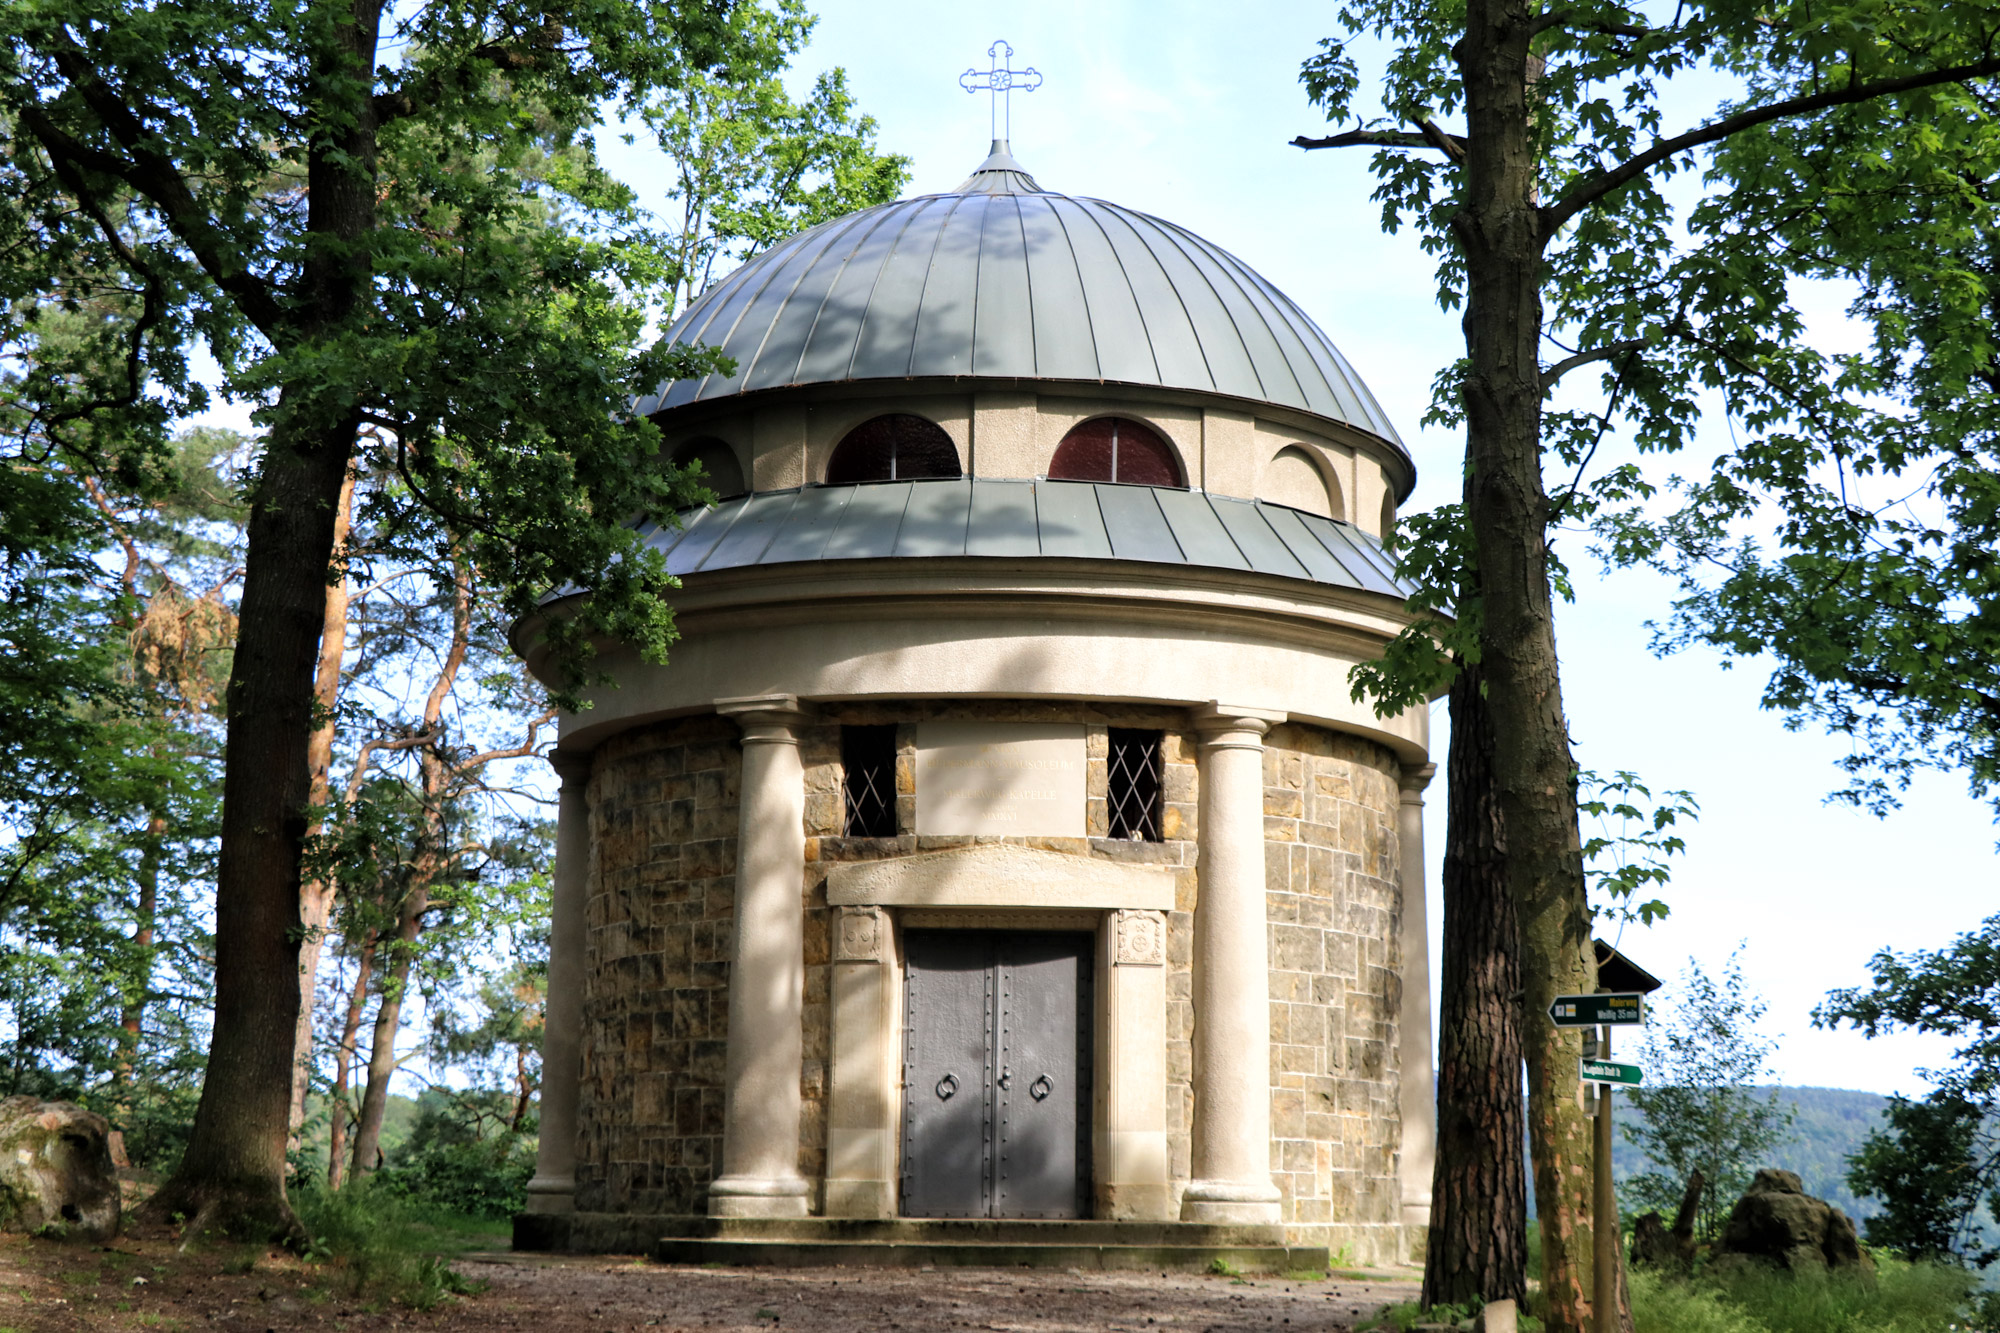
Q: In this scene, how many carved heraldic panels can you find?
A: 2